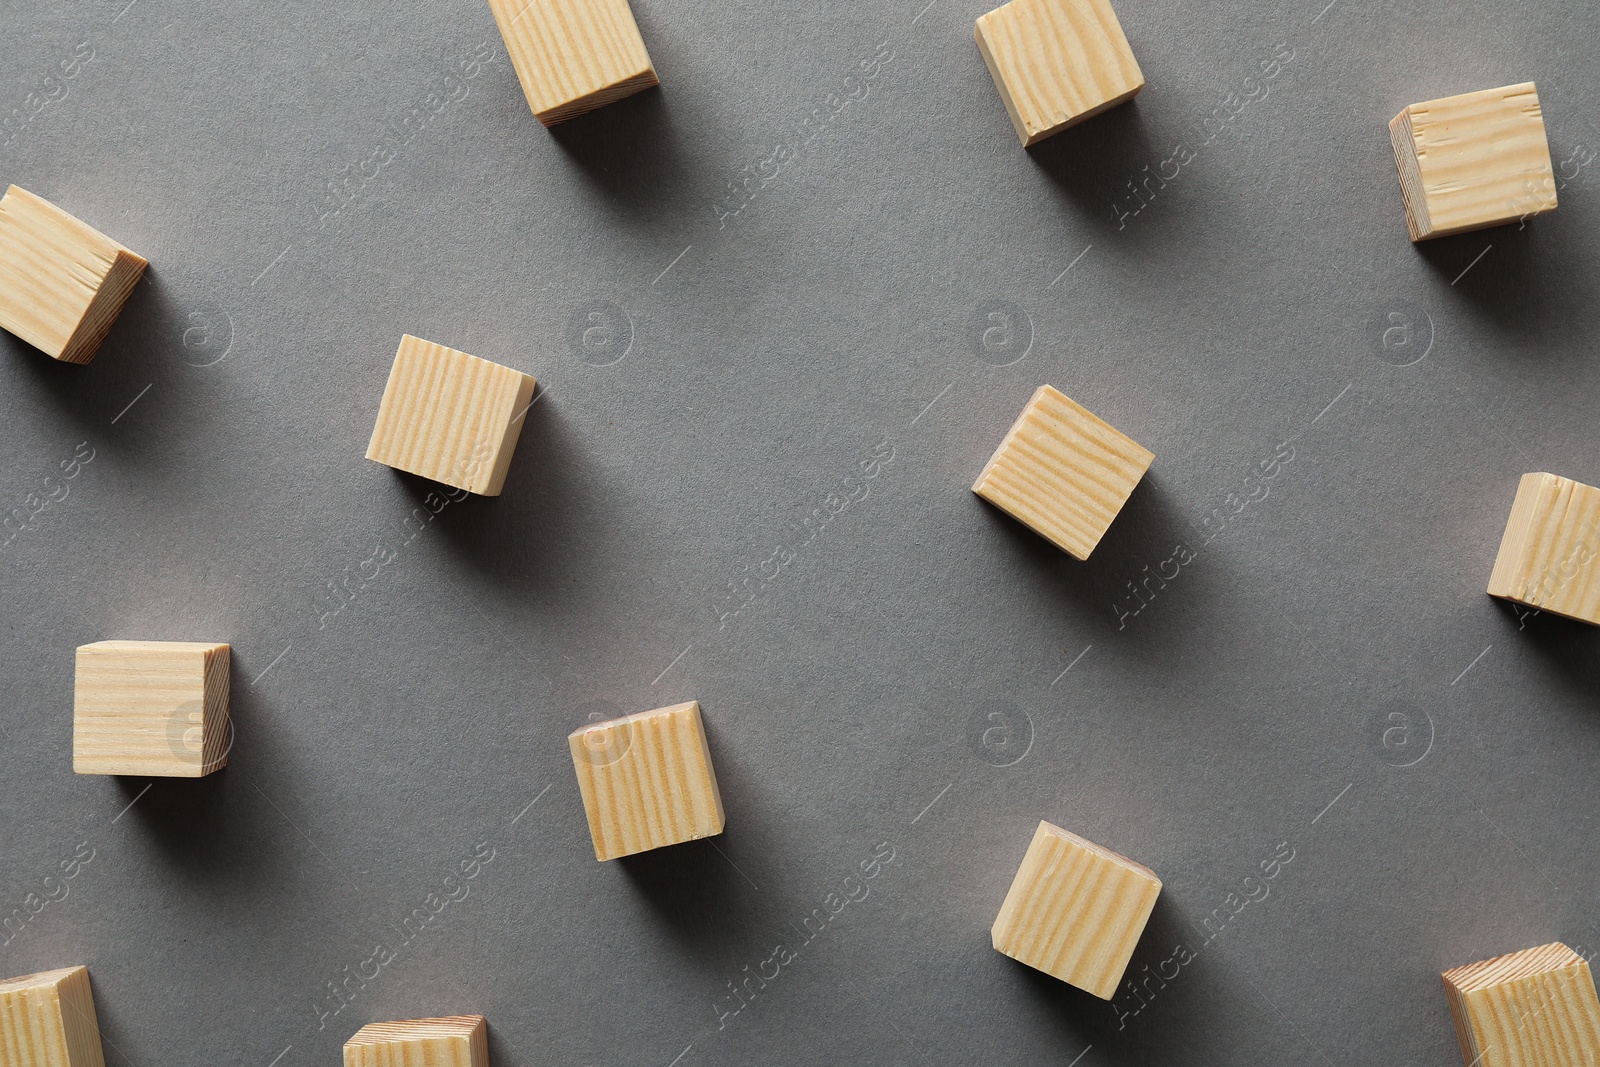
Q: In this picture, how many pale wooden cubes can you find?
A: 13